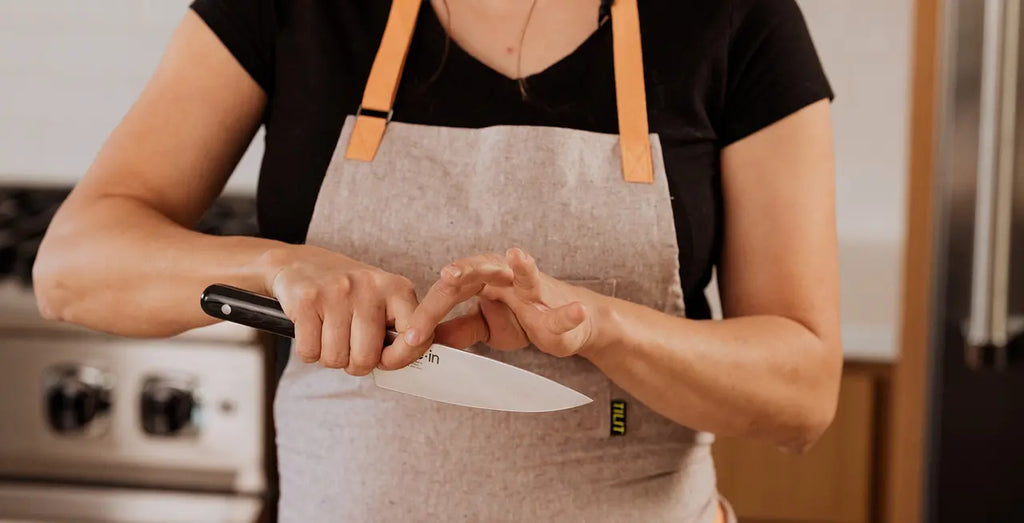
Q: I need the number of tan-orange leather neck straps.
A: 2